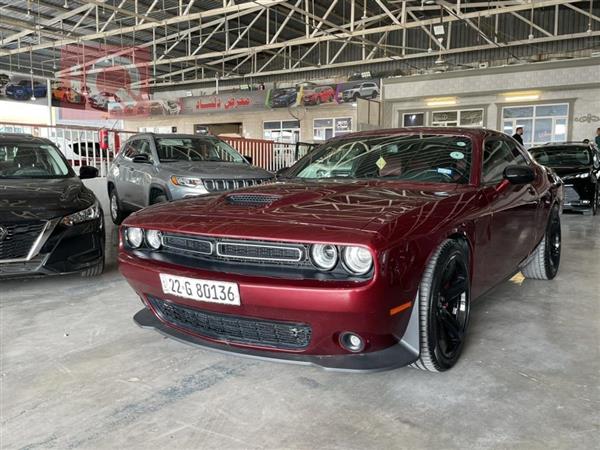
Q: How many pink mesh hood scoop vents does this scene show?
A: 0